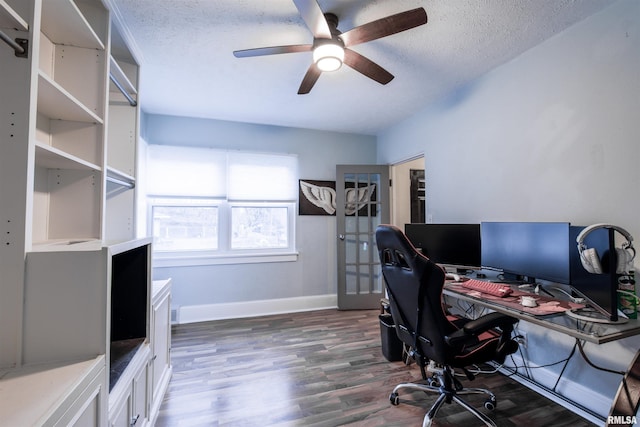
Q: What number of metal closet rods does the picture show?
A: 3